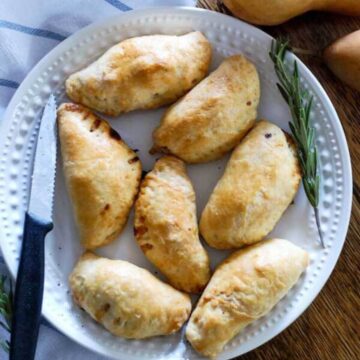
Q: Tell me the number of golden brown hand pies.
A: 7